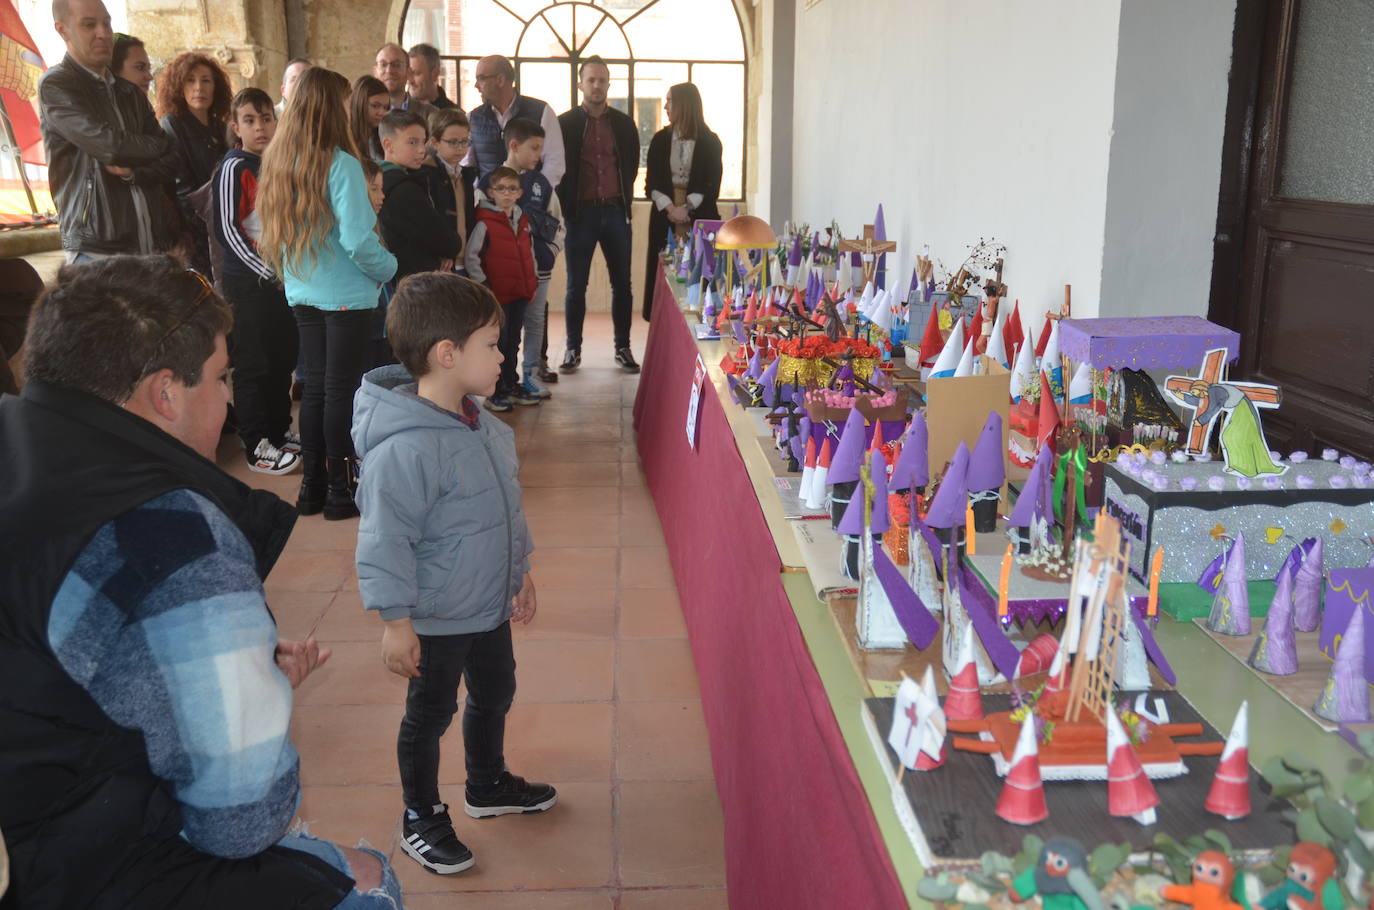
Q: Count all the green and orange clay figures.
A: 3